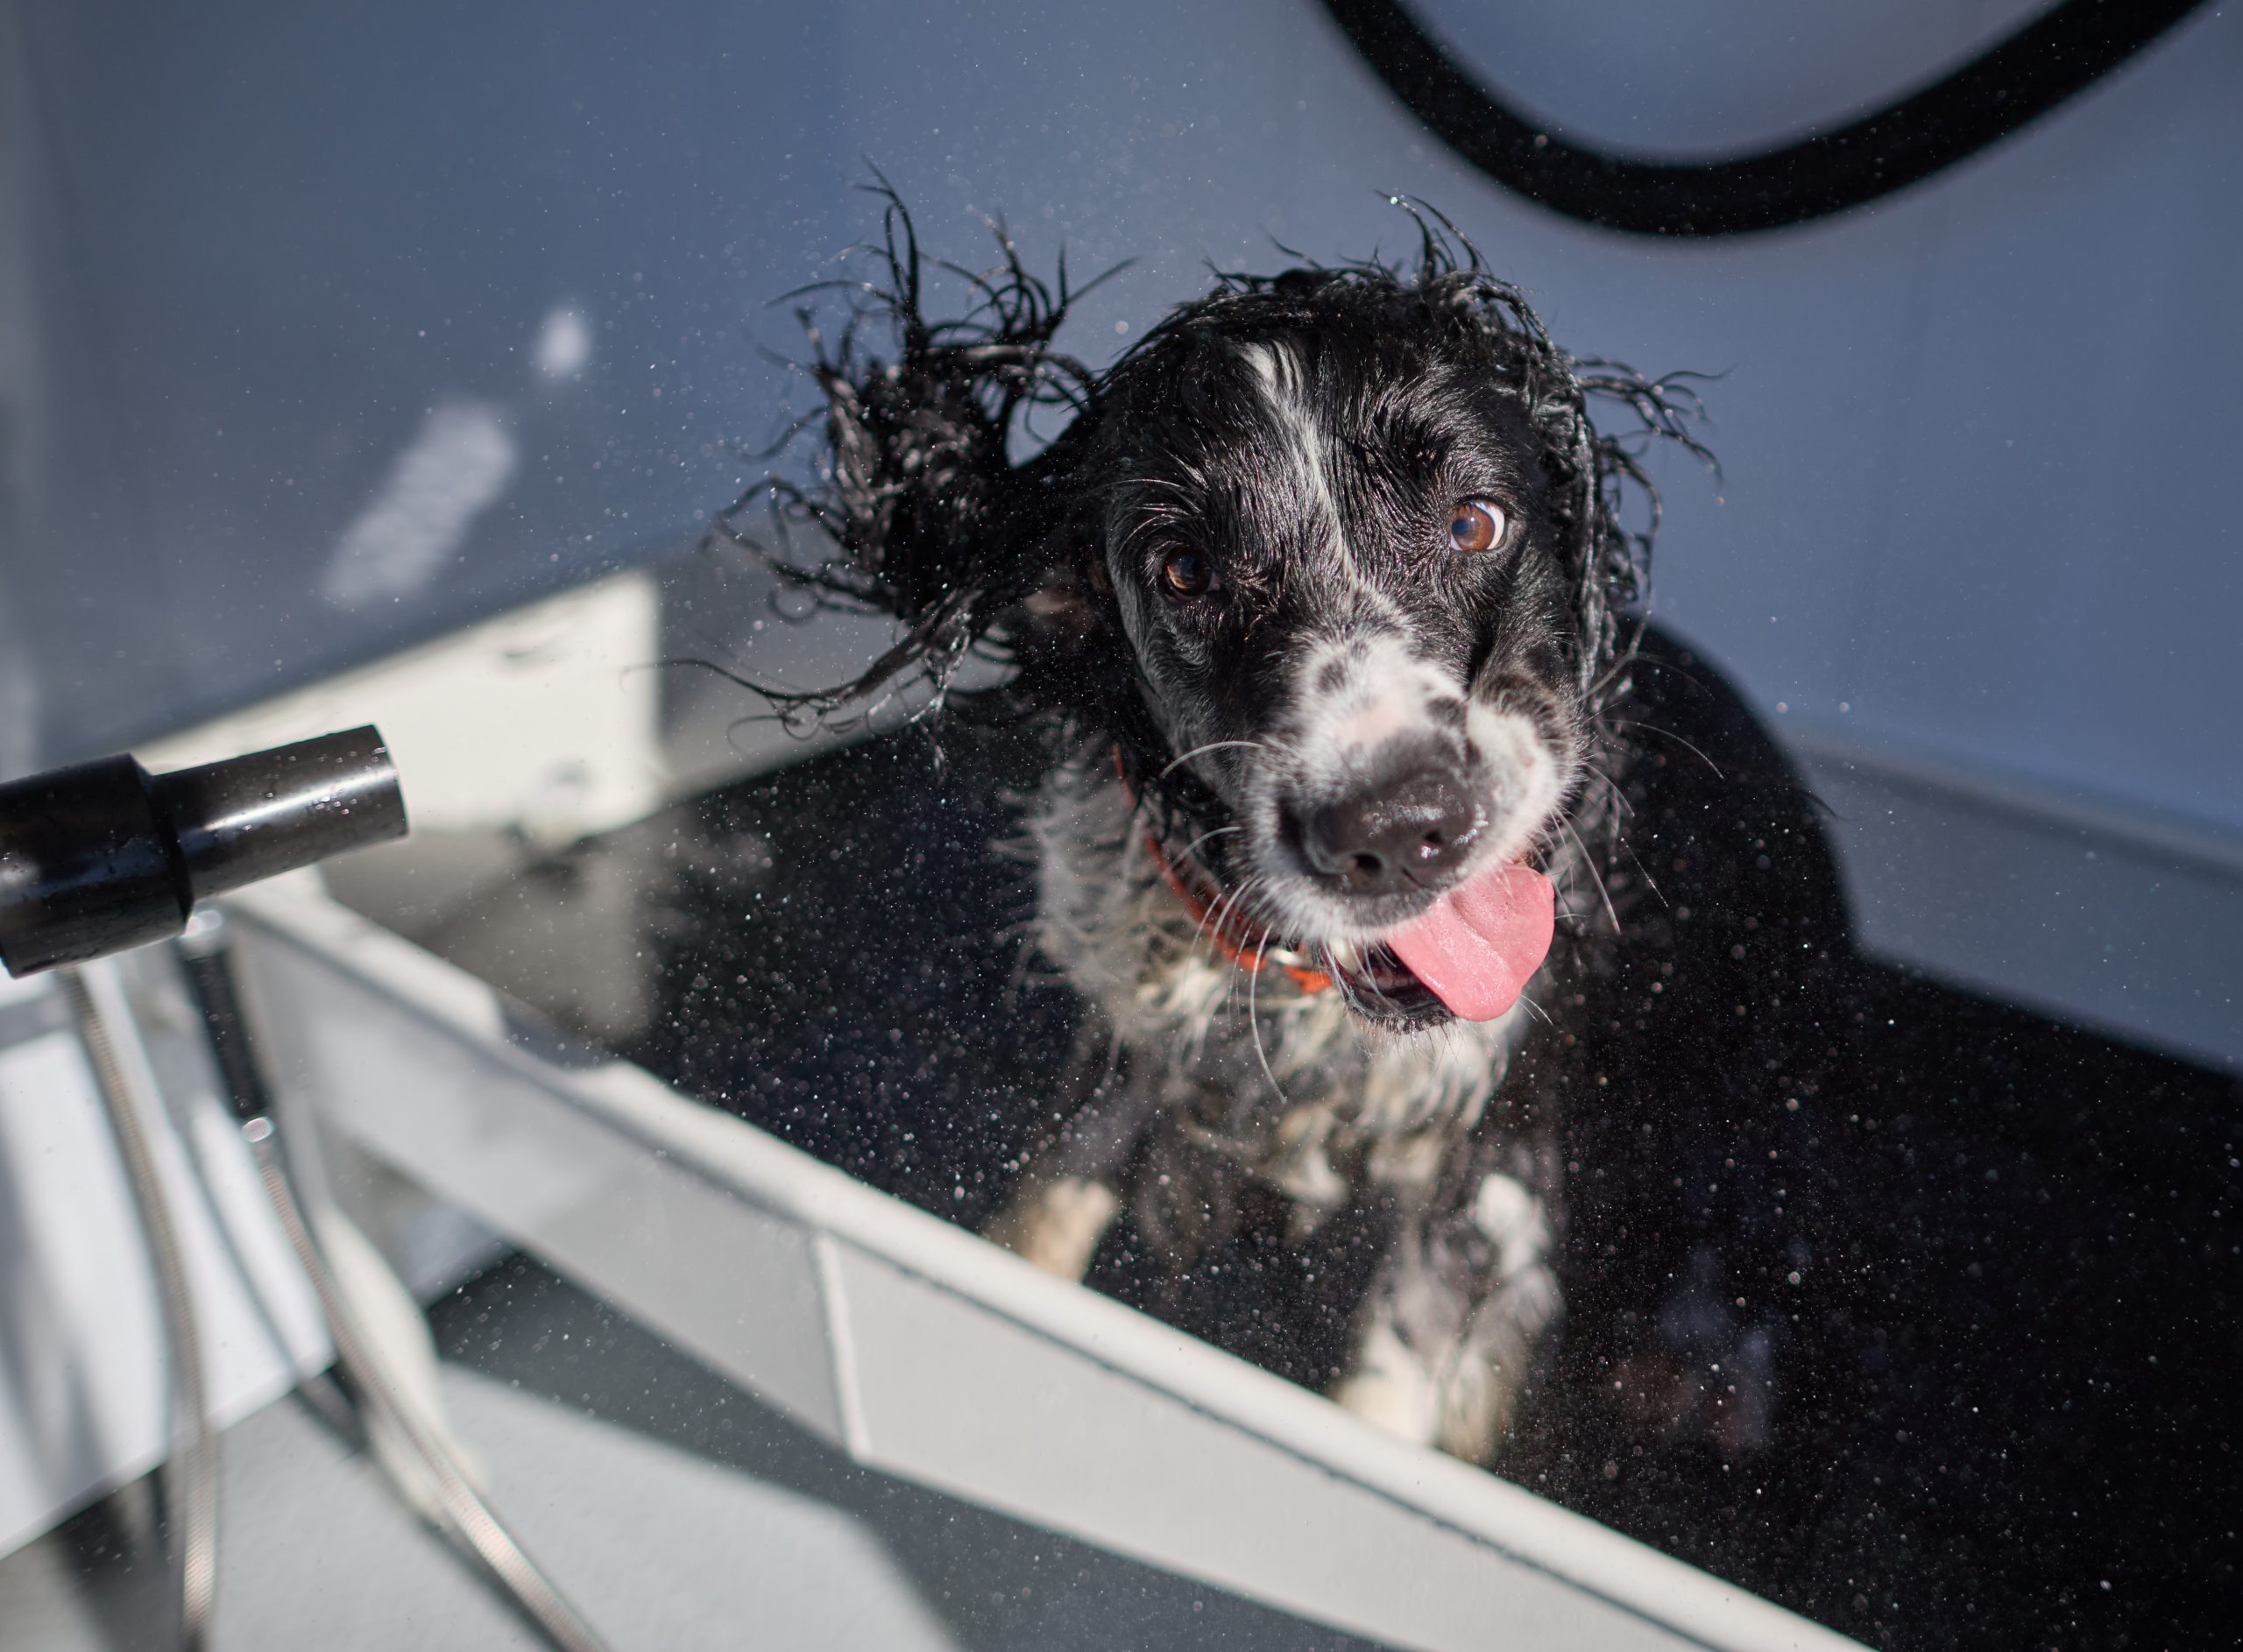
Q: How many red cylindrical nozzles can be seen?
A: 0